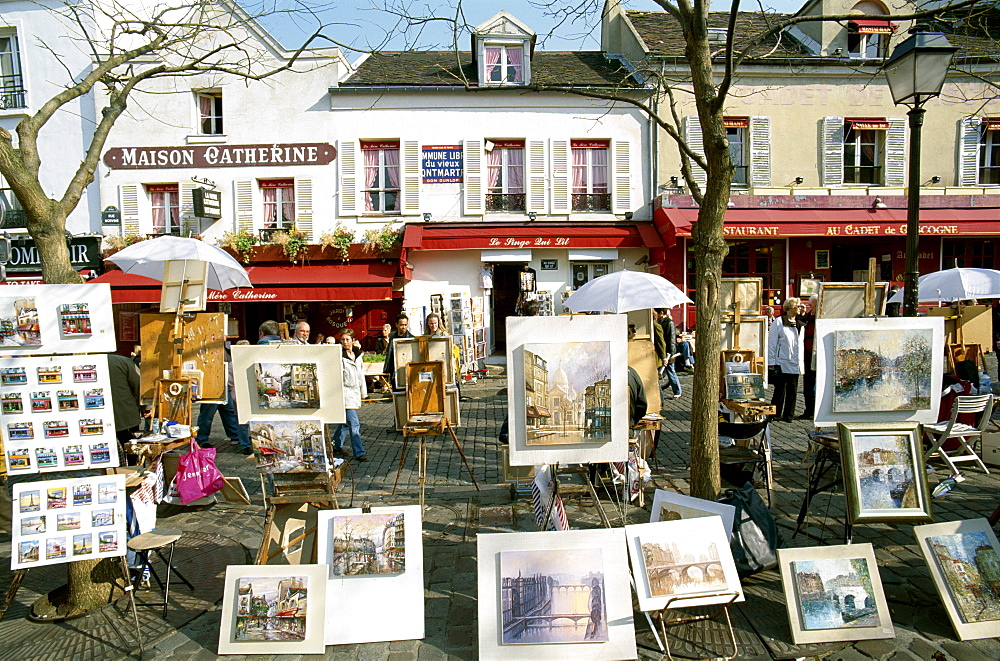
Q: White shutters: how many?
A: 15